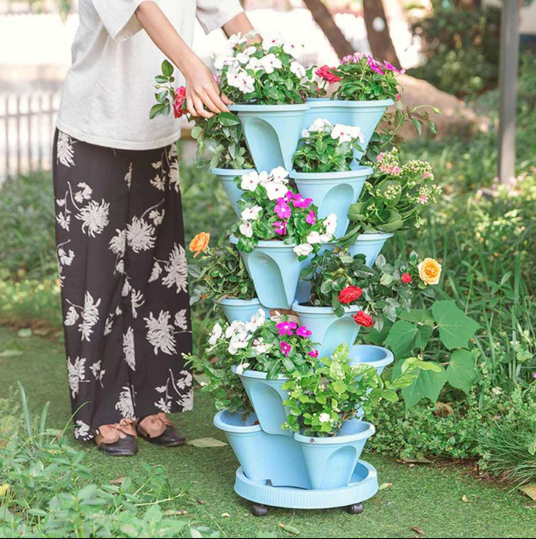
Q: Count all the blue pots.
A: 12